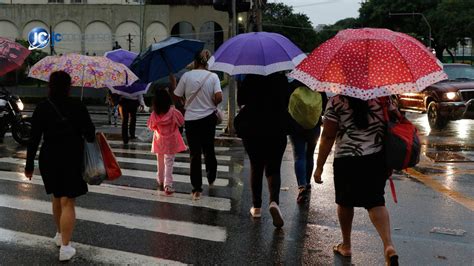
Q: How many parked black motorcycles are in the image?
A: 1